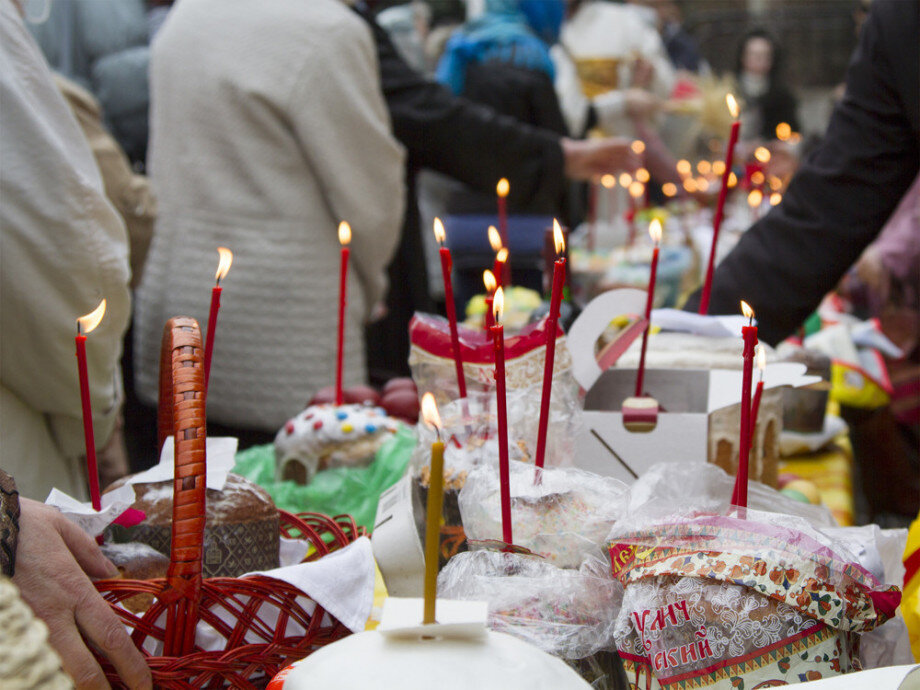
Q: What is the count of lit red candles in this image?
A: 14